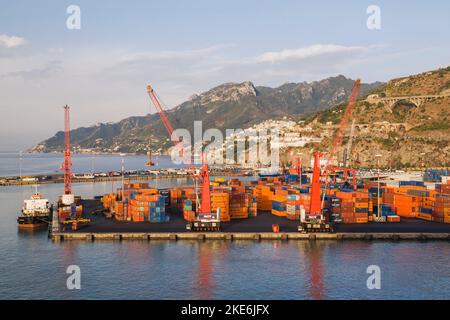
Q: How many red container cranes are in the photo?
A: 3